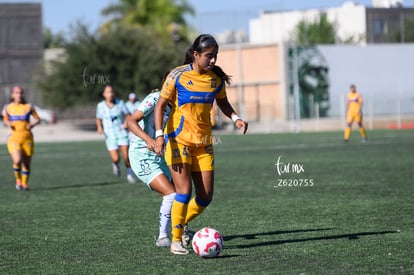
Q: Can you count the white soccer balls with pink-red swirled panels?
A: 1